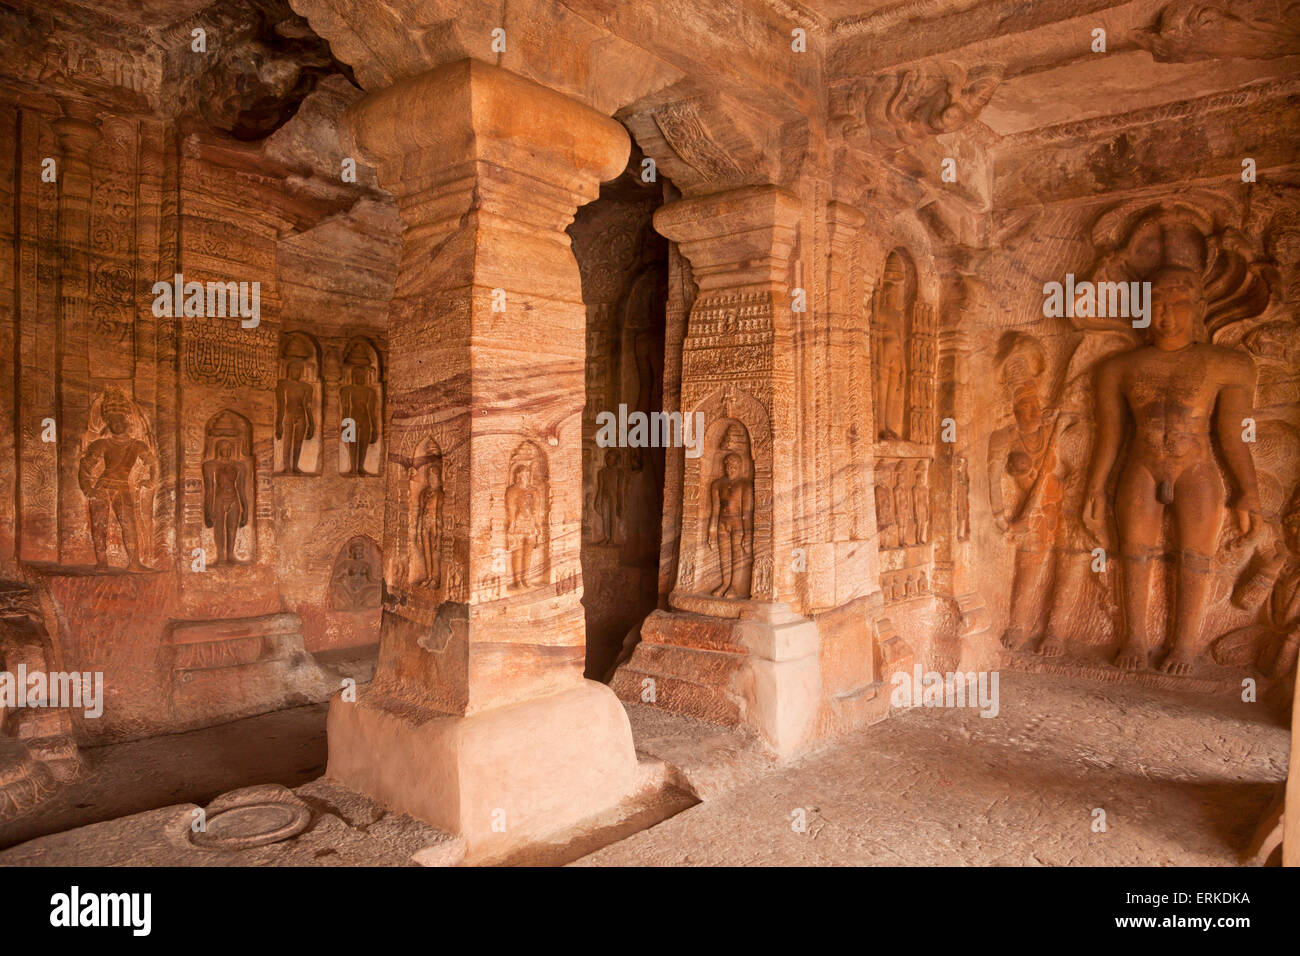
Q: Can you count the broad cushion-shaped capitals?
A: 2